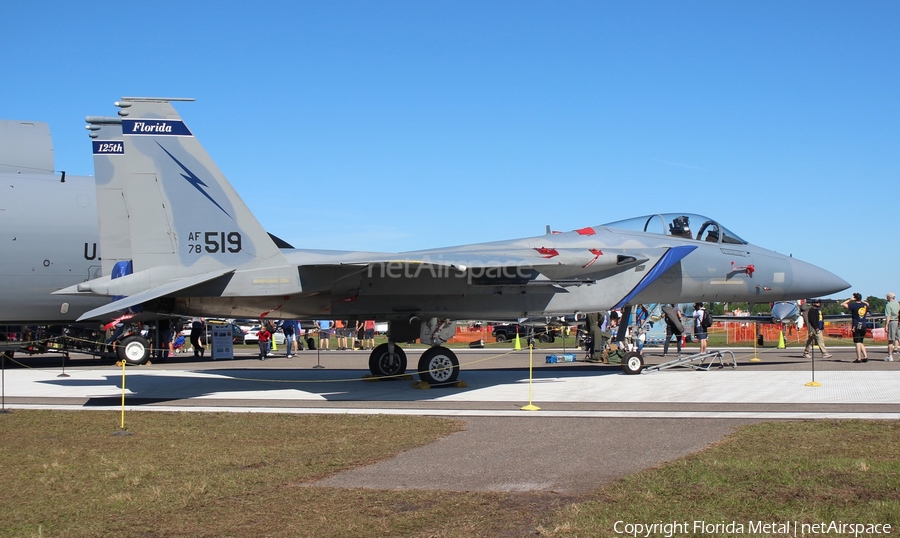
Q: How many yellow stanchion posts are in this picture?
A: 3